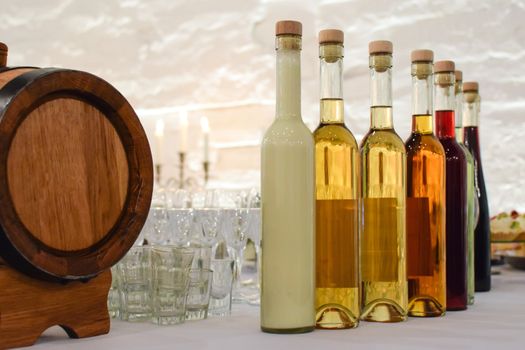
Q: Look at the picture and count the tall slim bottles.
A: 7